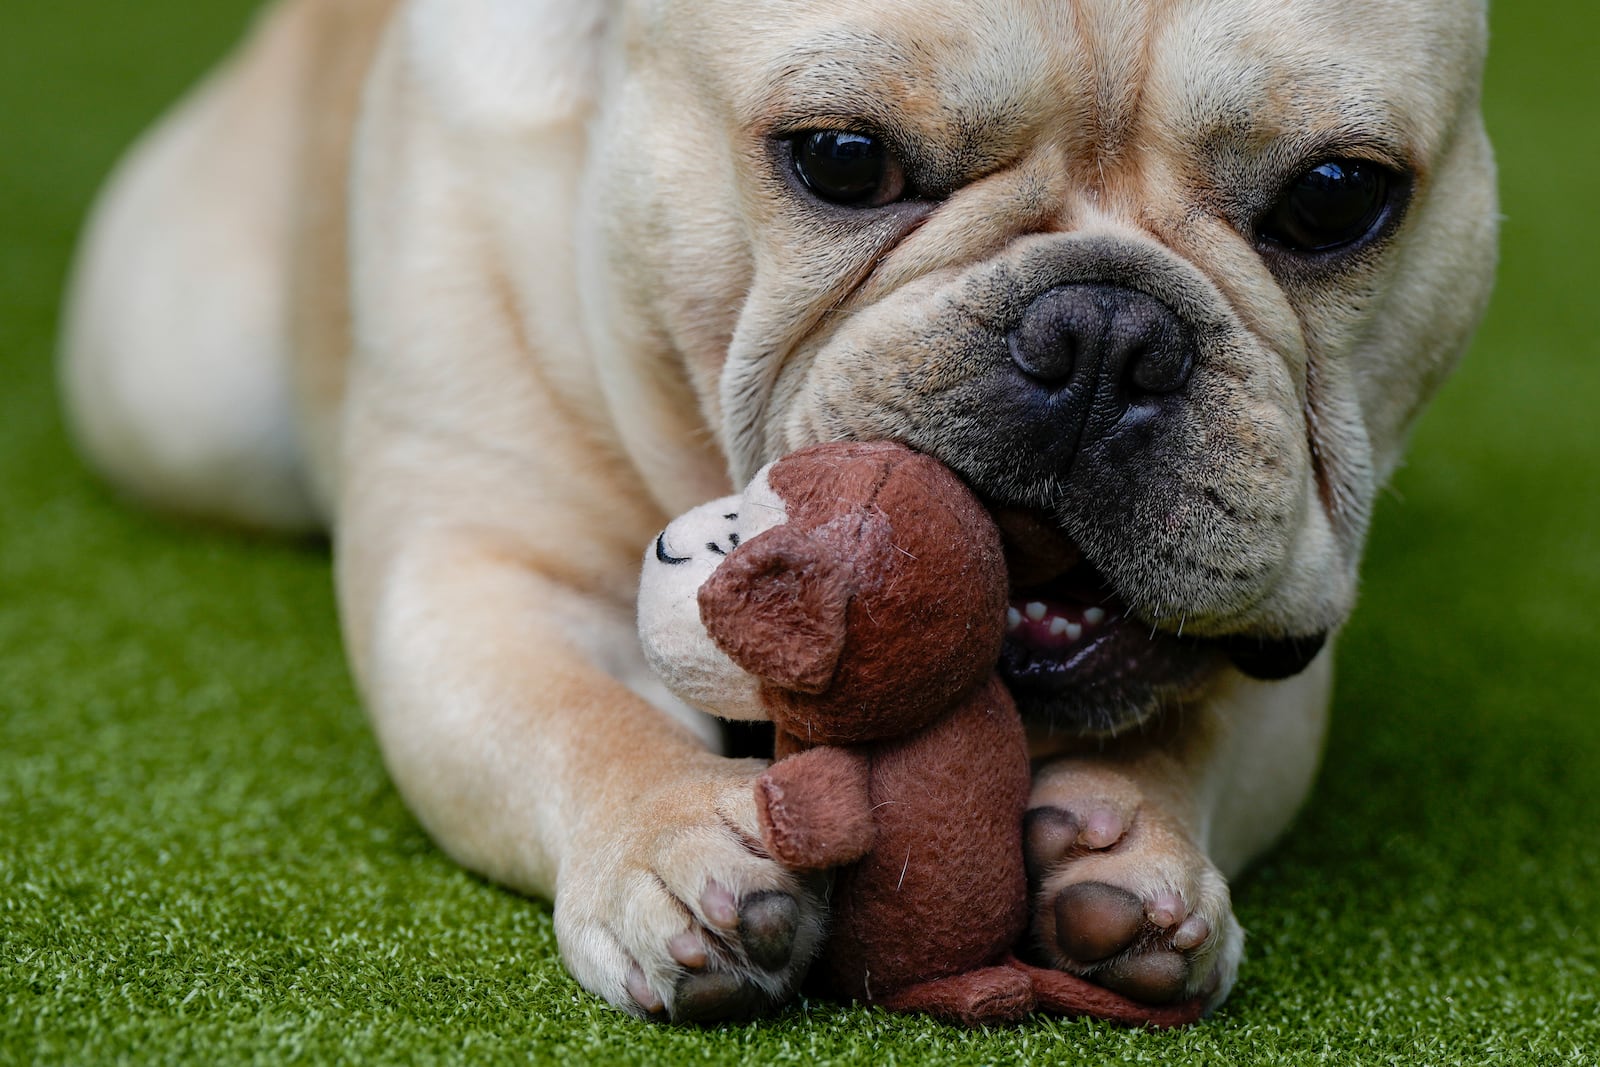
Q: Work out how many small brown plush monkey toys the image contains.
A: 1